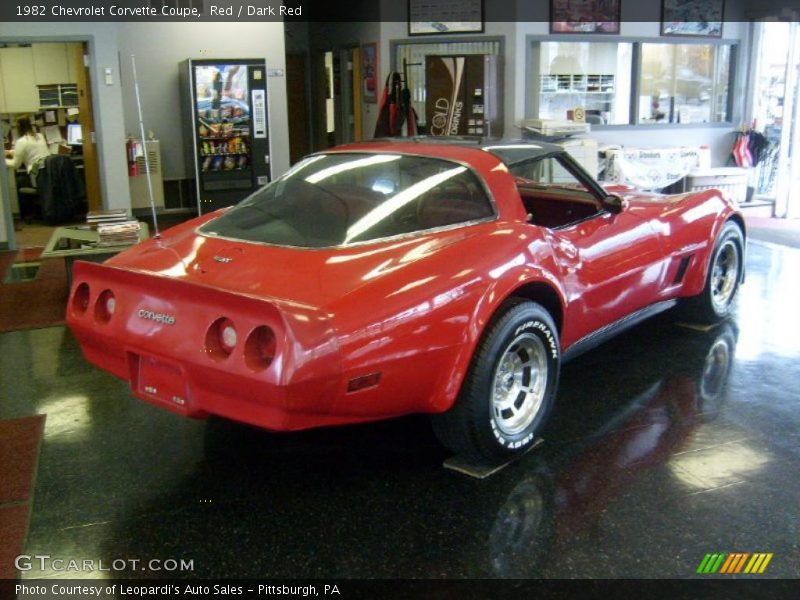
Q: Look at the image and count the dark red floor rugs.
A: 2